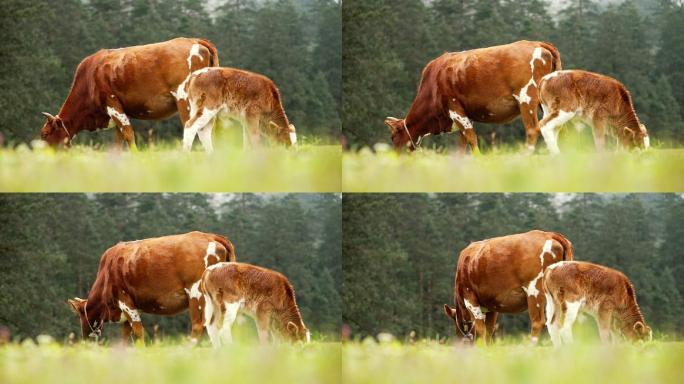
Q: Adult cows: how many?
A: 4